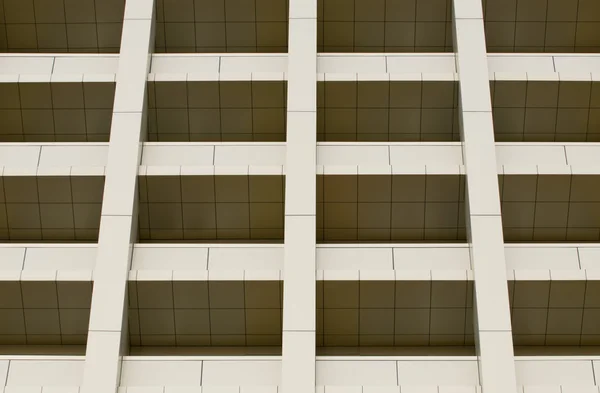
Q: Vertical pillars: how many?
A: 3